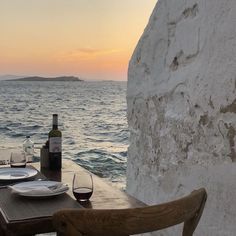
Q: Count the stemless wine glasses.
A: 2